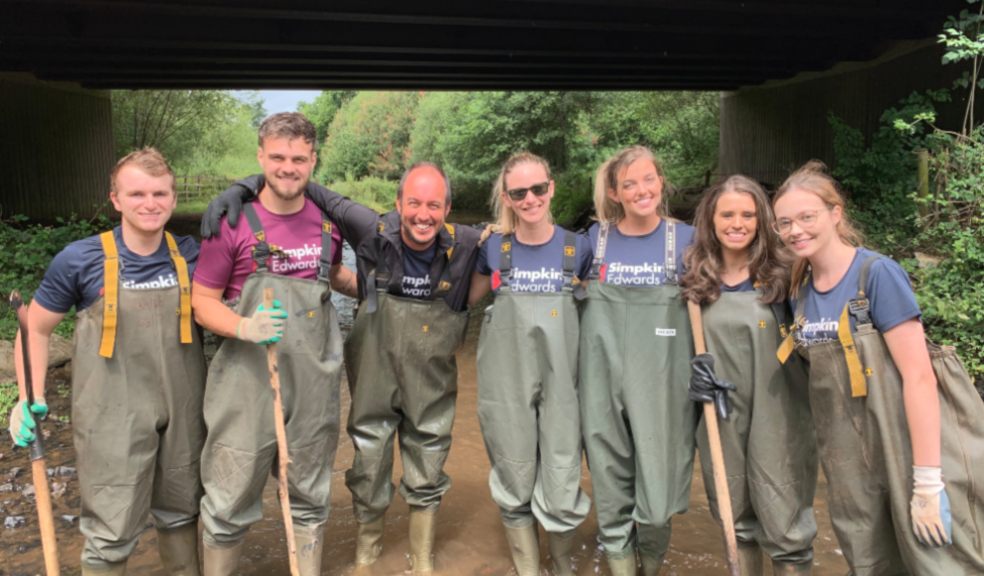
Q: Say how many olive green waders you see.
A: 7